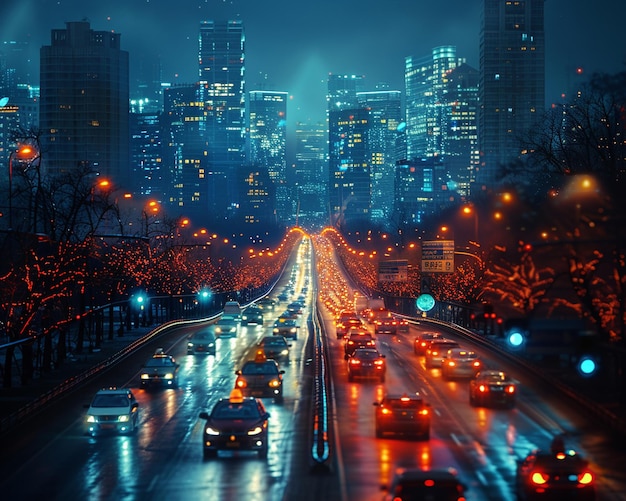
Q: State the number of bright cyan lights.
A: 5